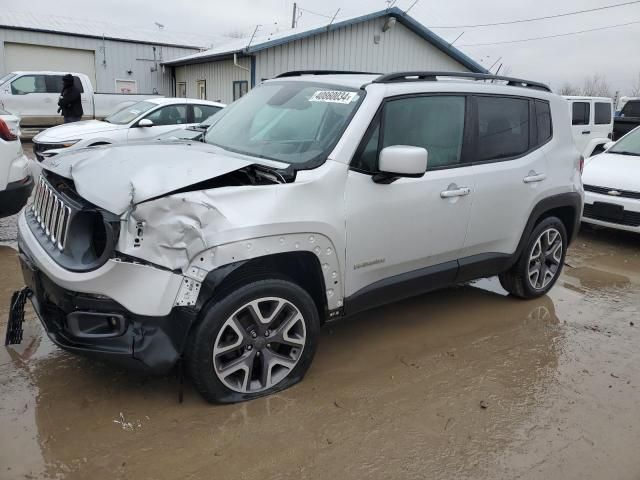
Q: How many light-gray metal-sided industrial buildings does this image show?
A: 2